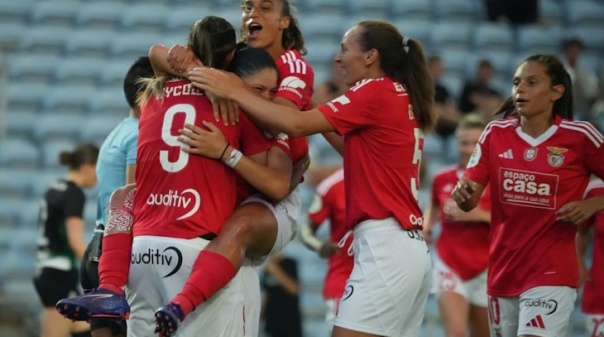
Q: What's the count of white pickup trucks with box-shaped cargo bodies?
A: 0